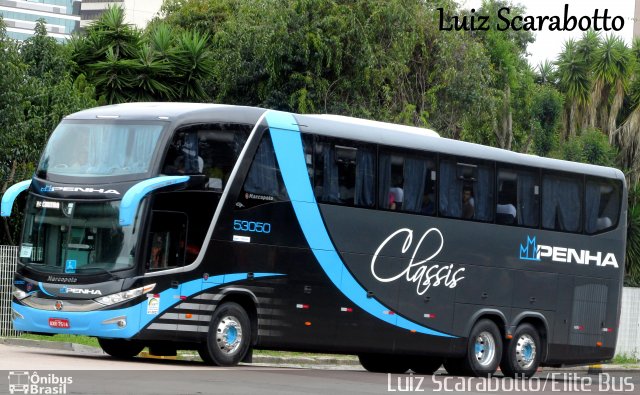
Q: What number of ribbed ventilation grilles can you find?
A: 1